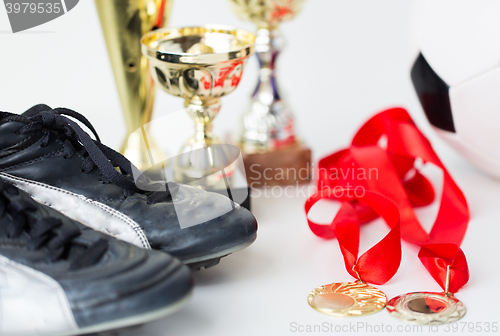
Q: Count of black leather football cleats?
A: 2